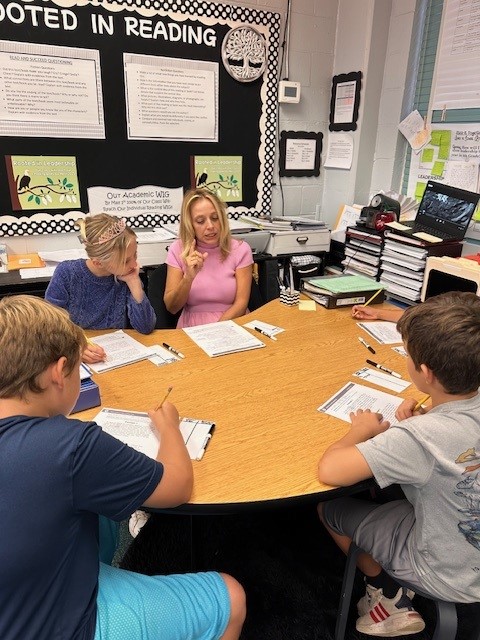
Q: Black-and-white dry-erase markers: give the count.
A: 5